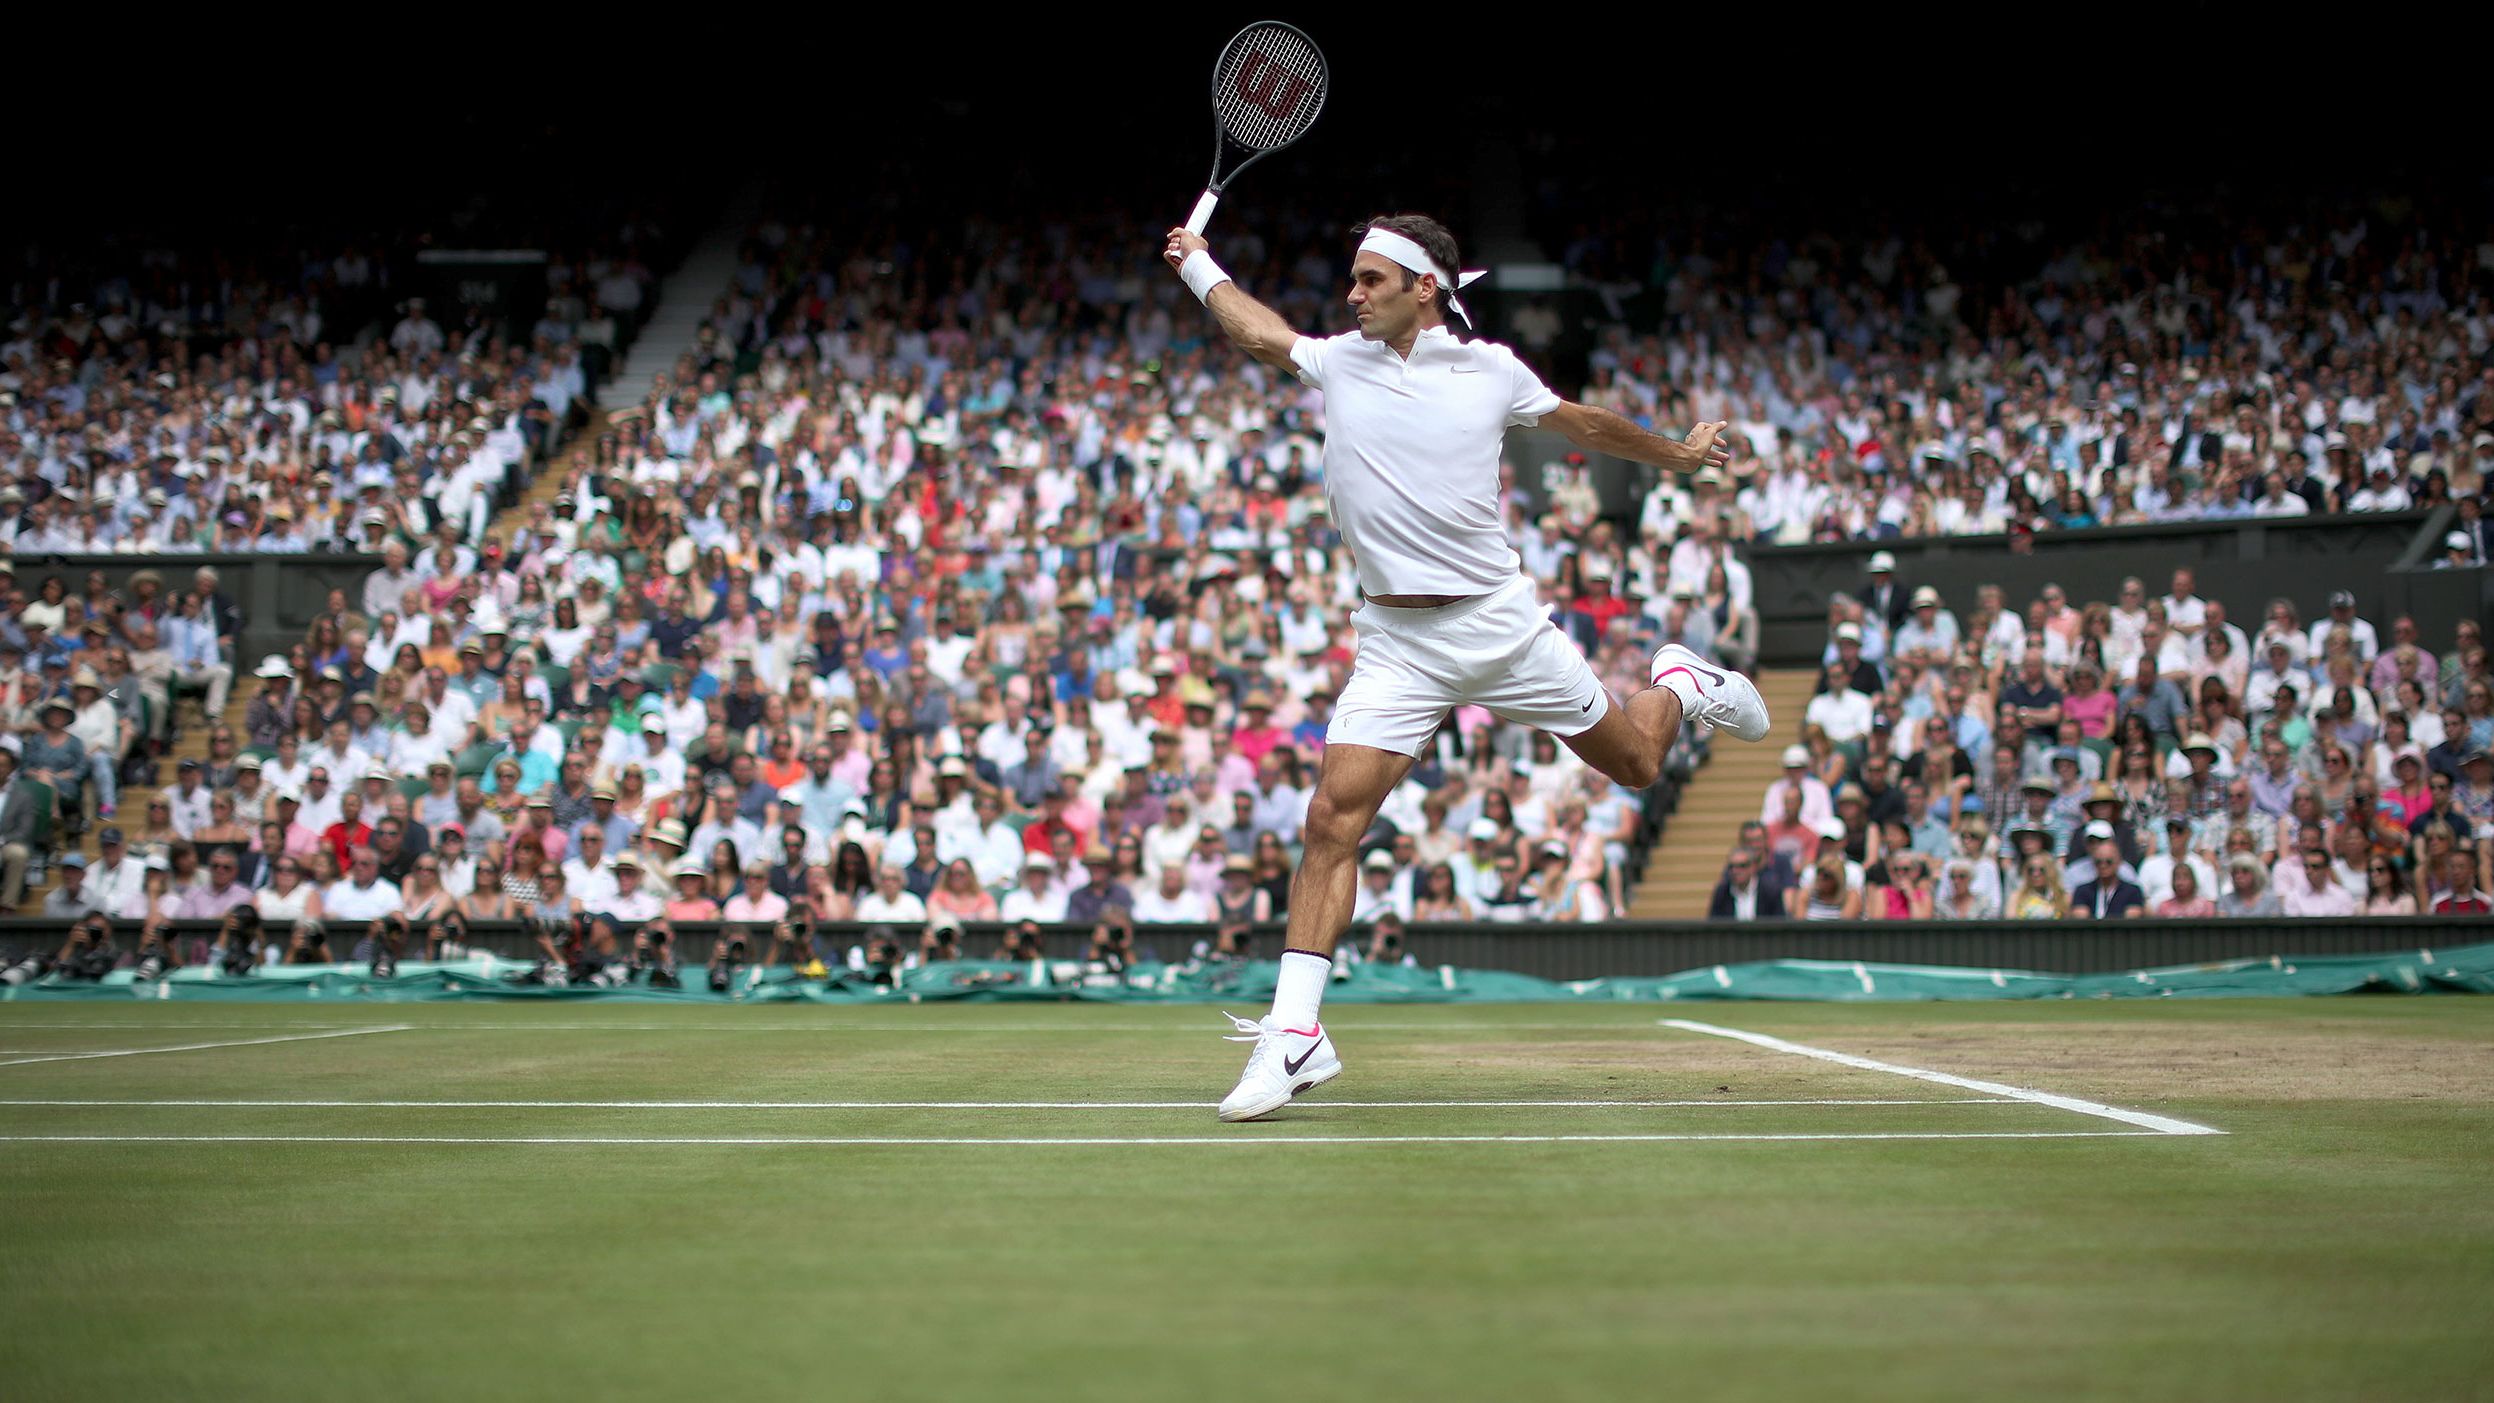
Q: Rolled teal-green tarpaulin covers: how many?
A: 1